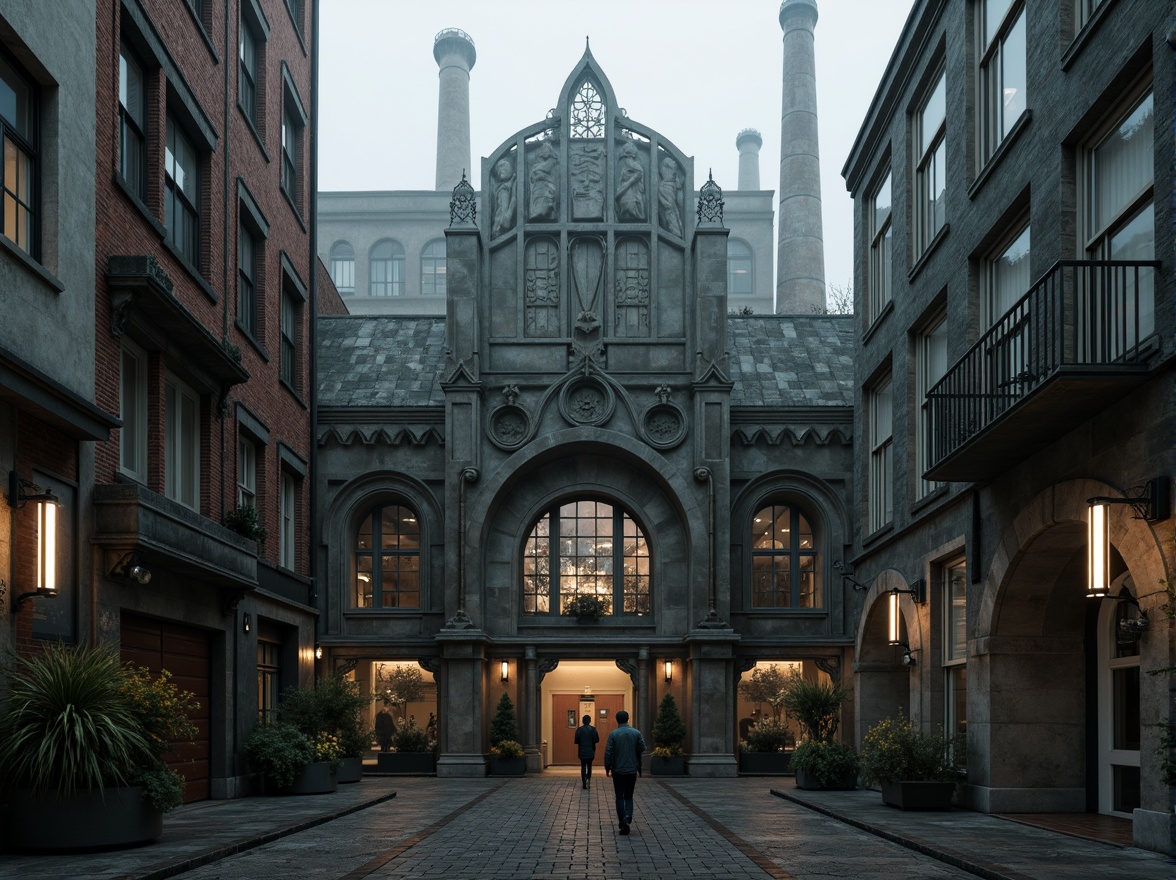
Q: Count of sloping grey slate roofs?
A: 2